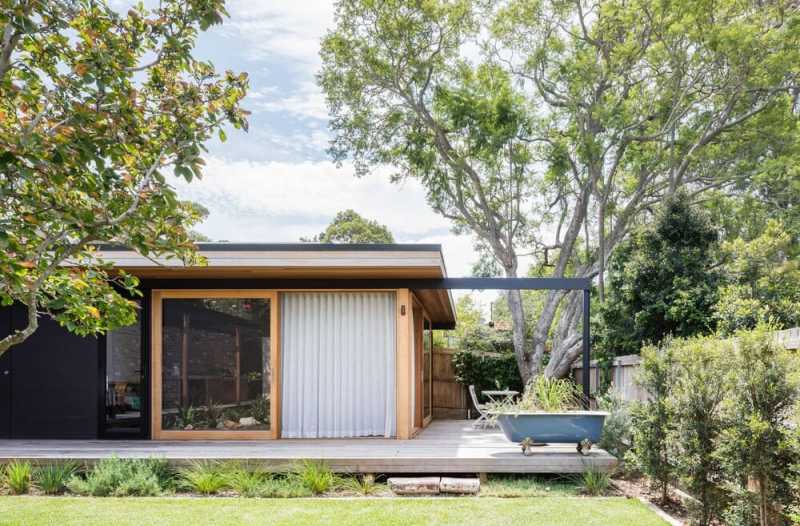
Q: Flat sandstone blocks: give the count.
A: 2